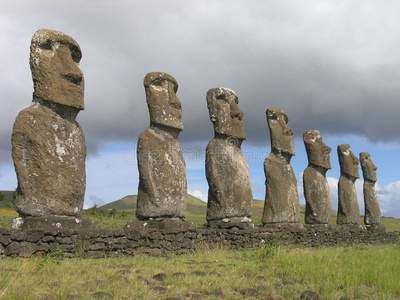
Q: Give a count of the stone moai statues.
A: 7